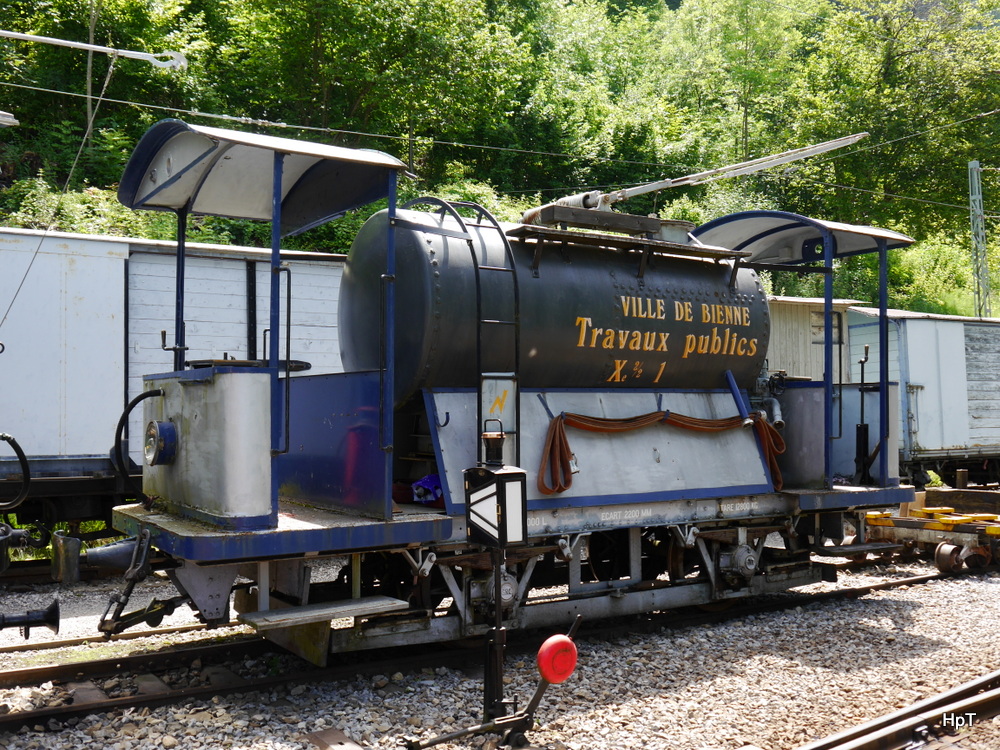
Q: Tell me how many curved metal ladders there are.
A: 1